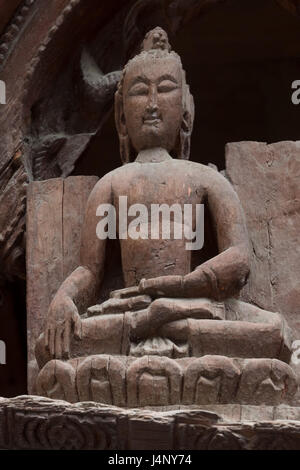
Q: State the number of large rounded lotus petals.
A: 5